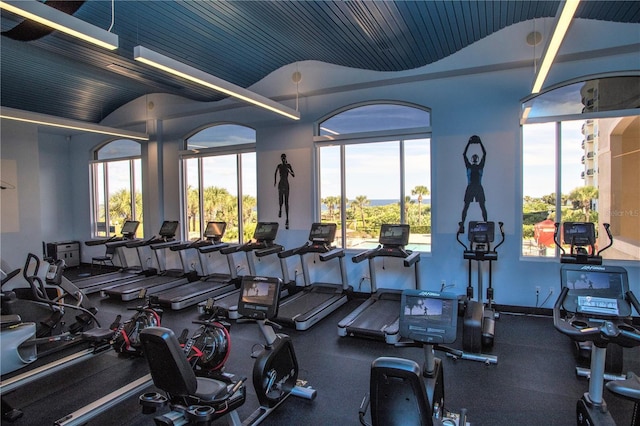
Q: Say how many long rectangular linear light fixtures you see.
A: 4